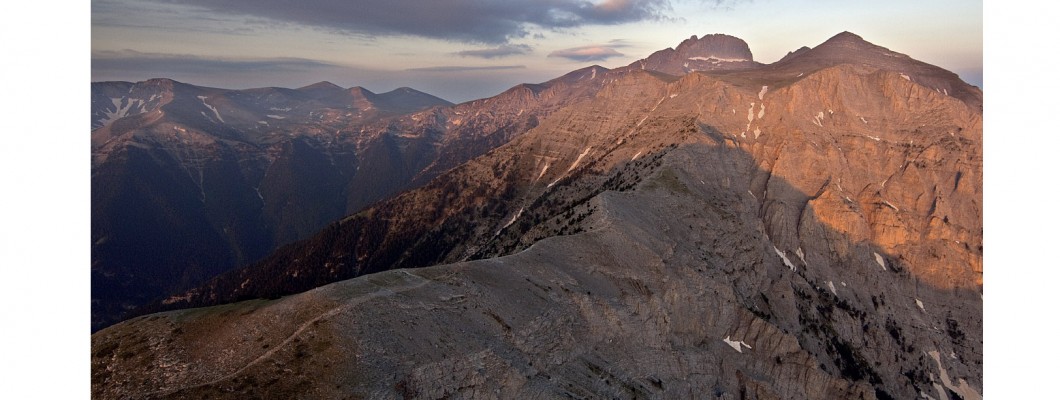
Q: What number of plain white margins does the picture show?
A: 2